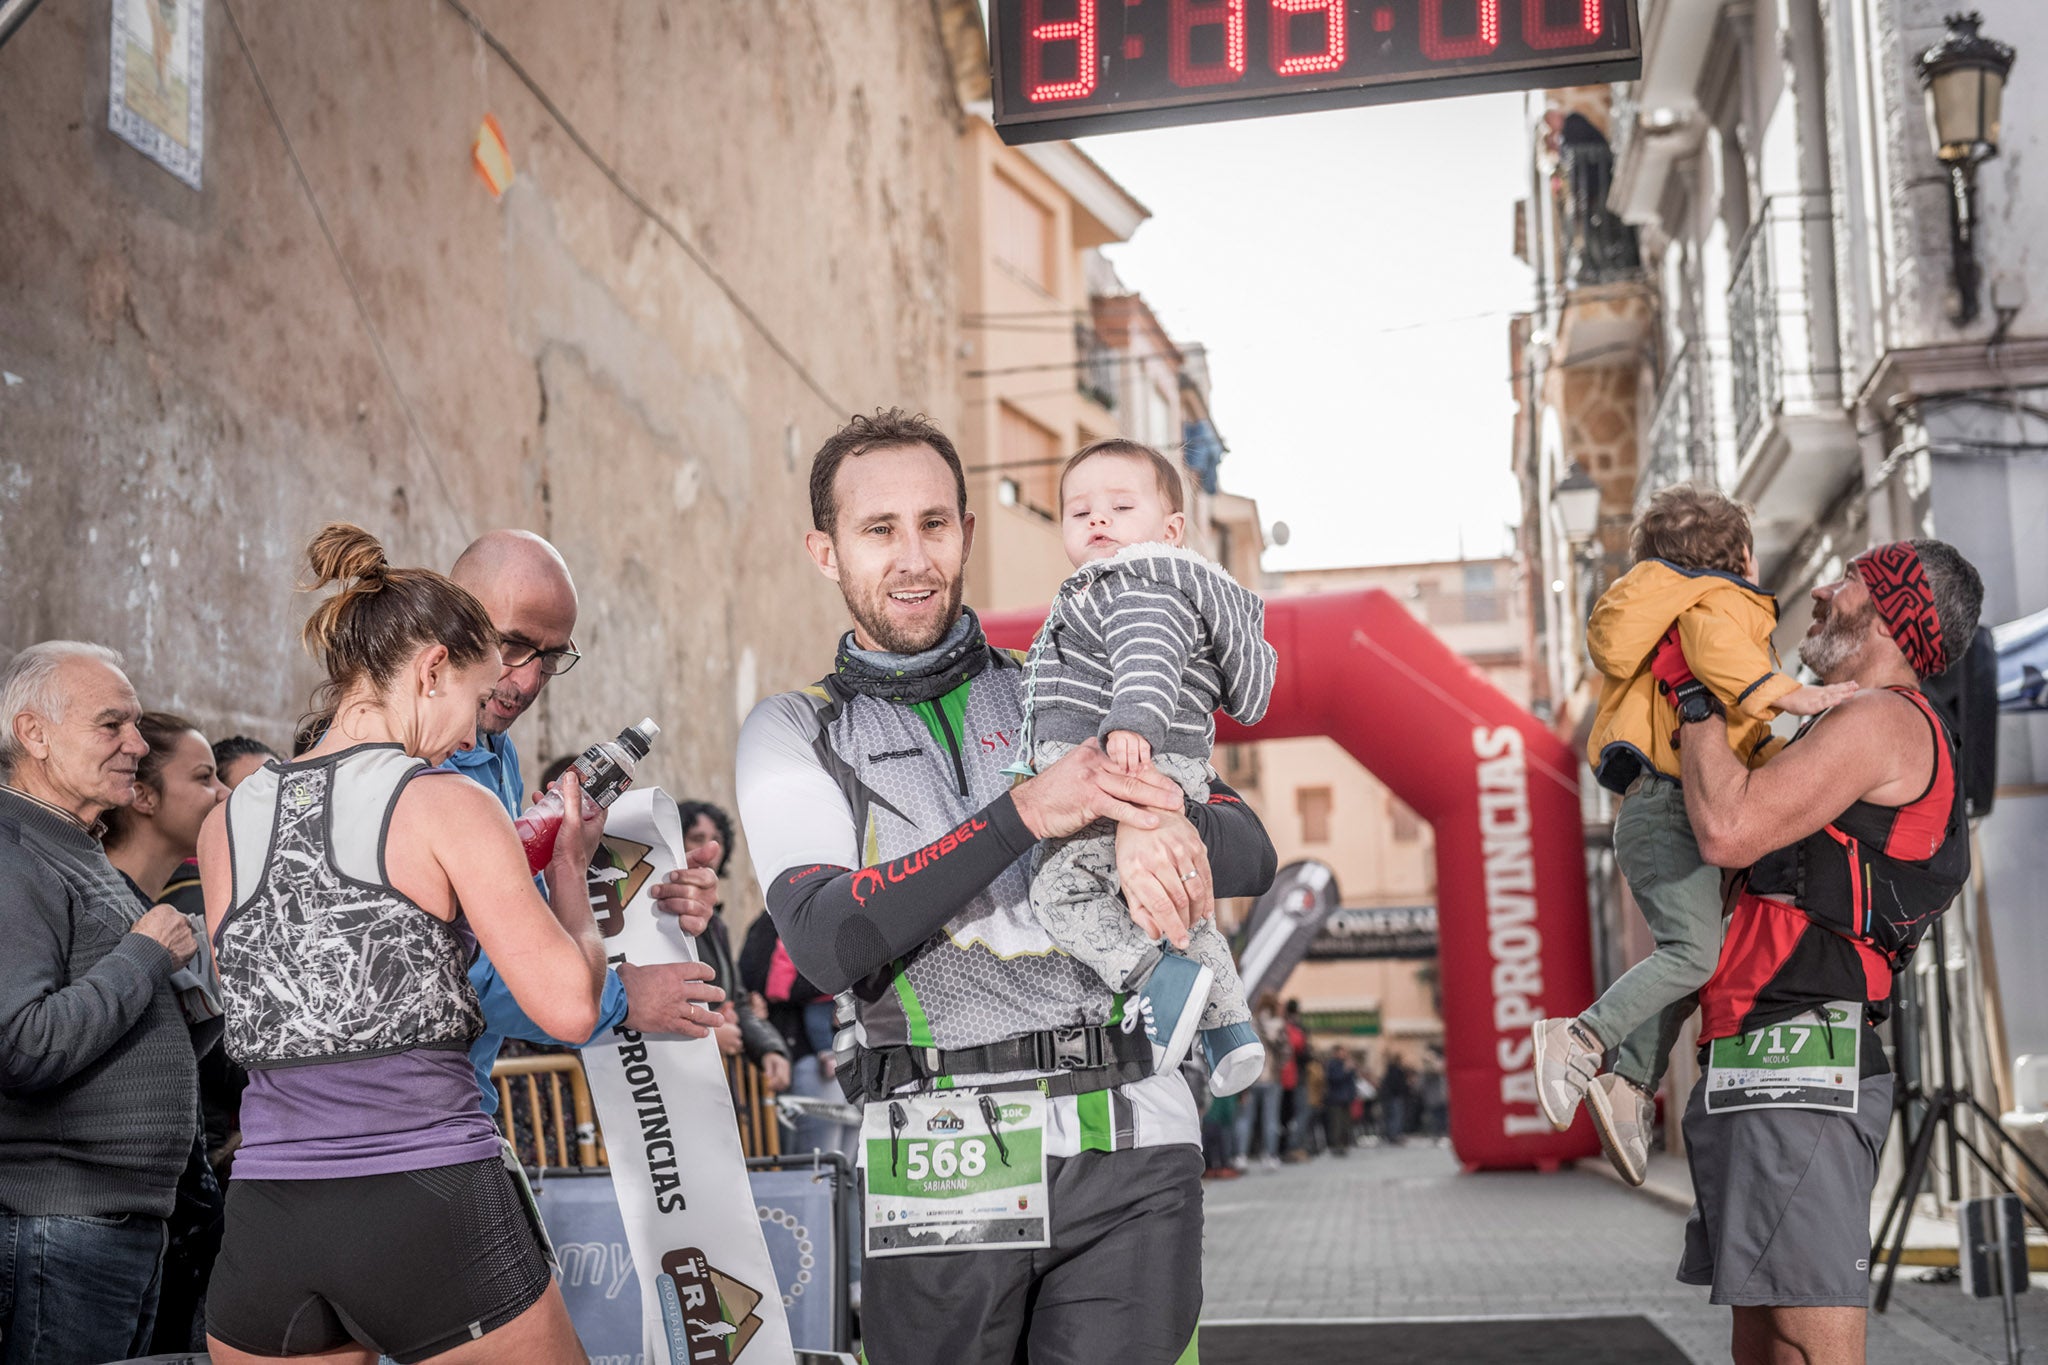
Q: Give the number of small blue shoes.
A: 2